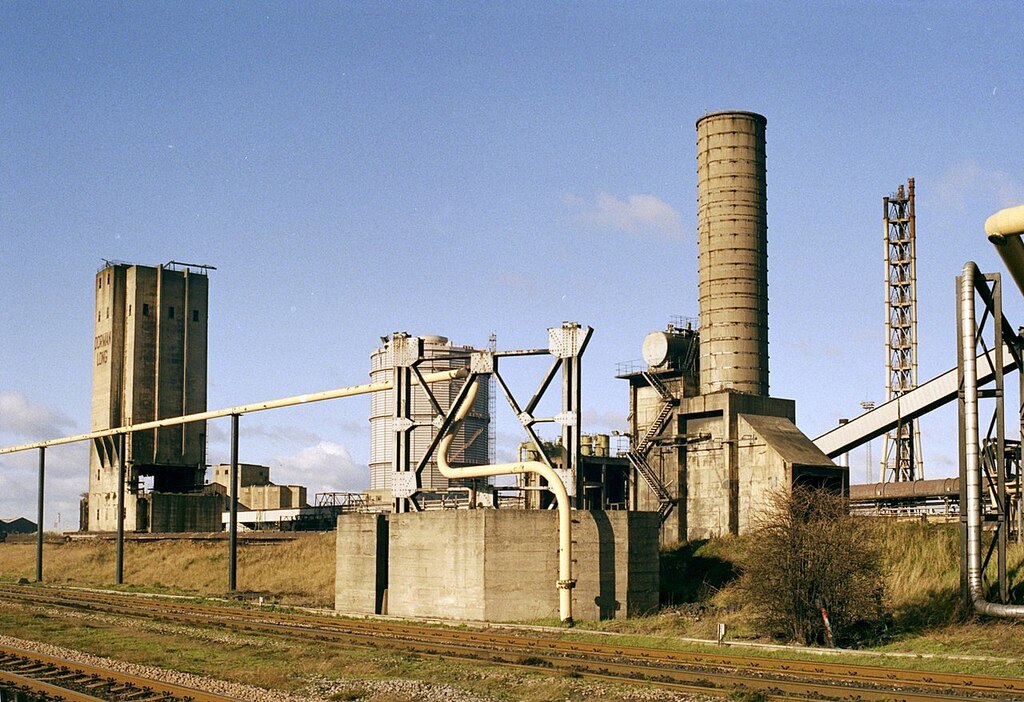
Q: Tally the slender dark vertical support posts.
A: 3